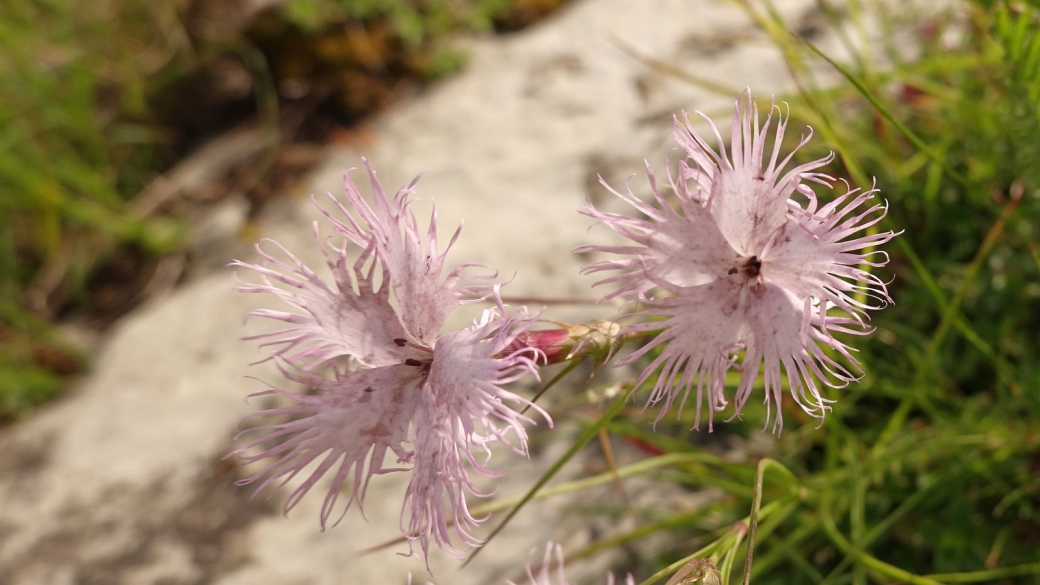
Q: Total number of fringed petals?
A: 10